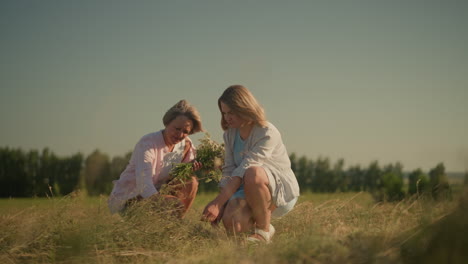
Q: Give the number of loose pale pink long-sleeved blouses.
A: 1